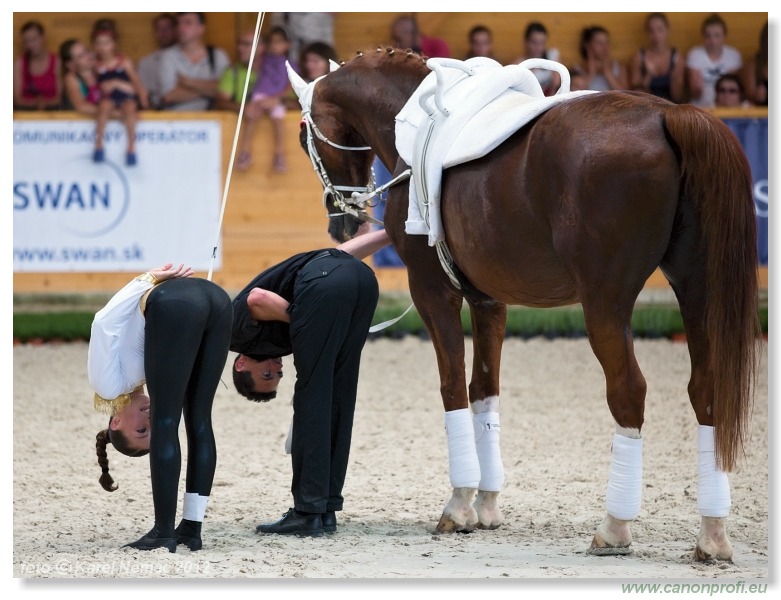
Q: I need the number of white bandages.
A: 5